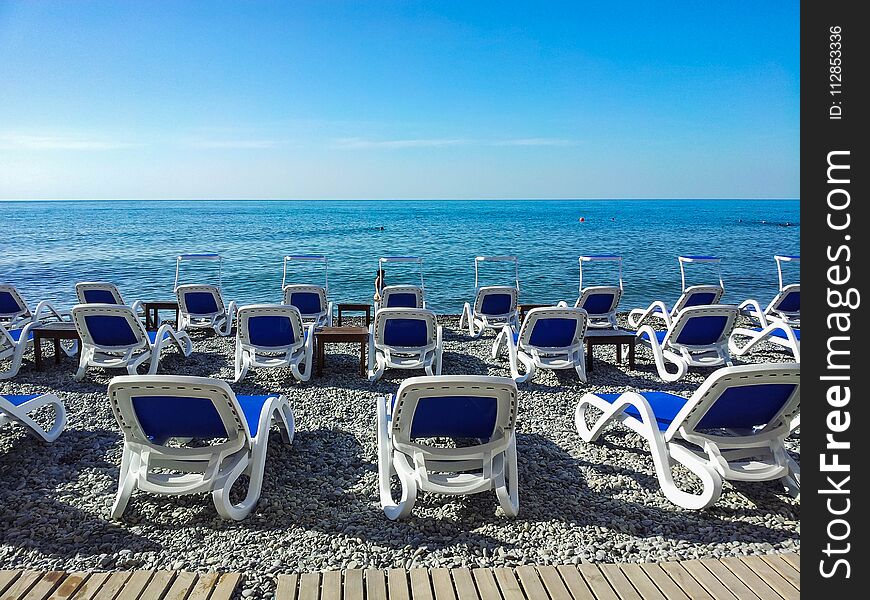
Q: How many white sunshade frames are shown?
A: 7